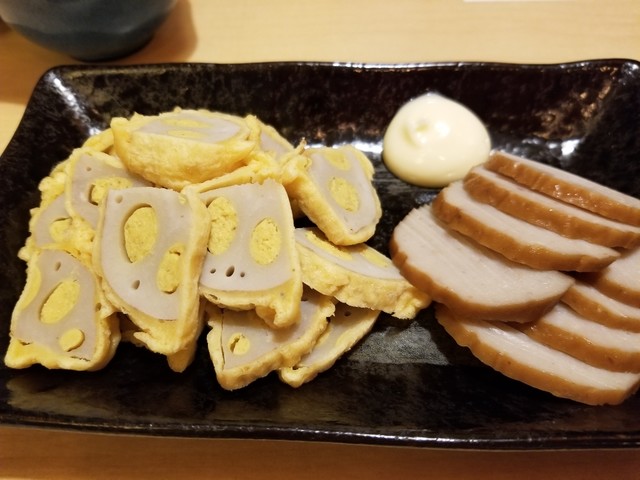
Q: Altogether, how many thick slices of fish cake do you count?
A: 8